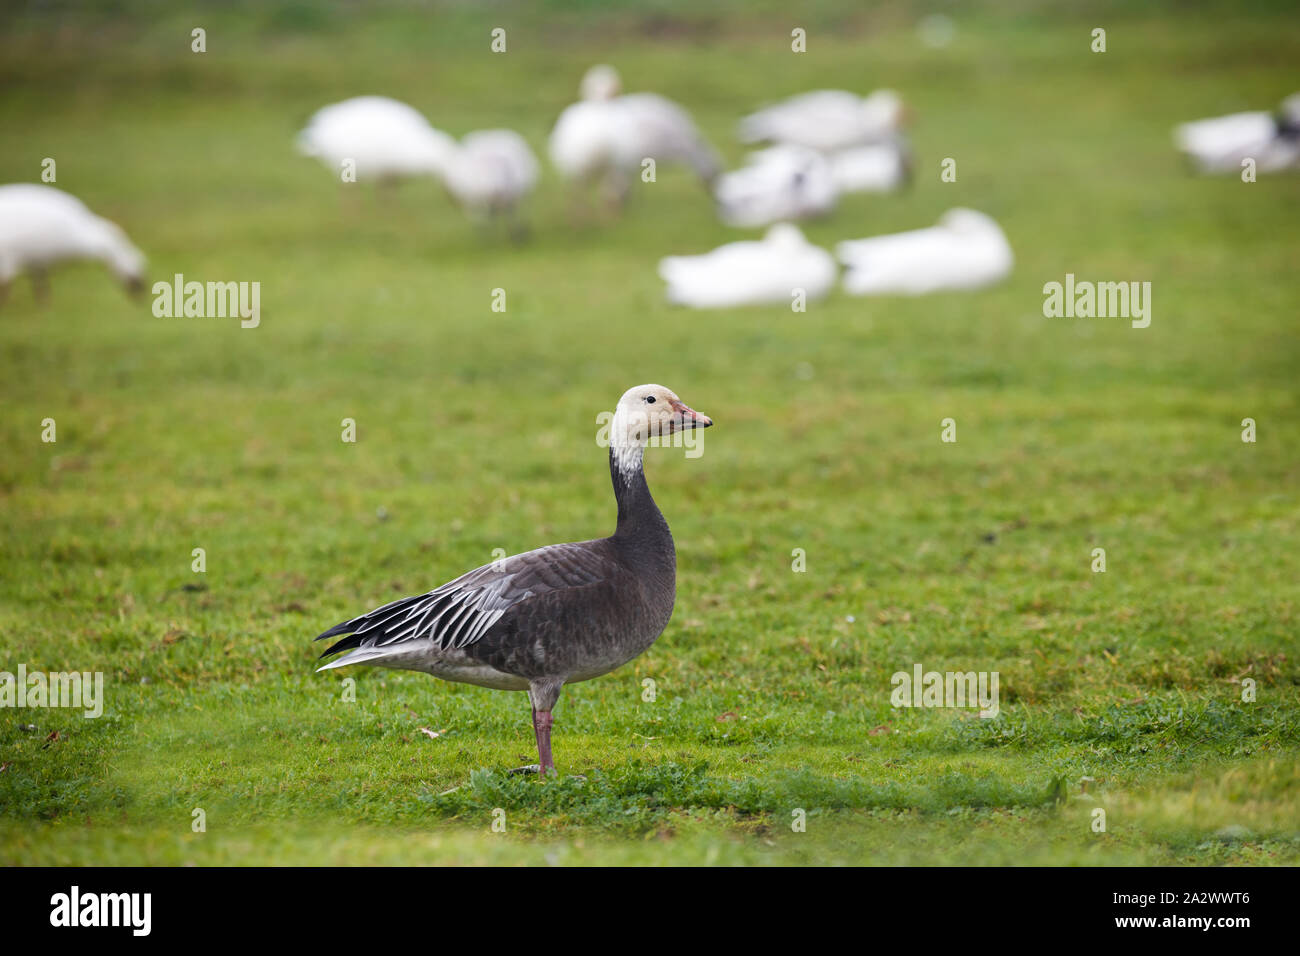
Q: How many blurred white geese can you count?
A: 11